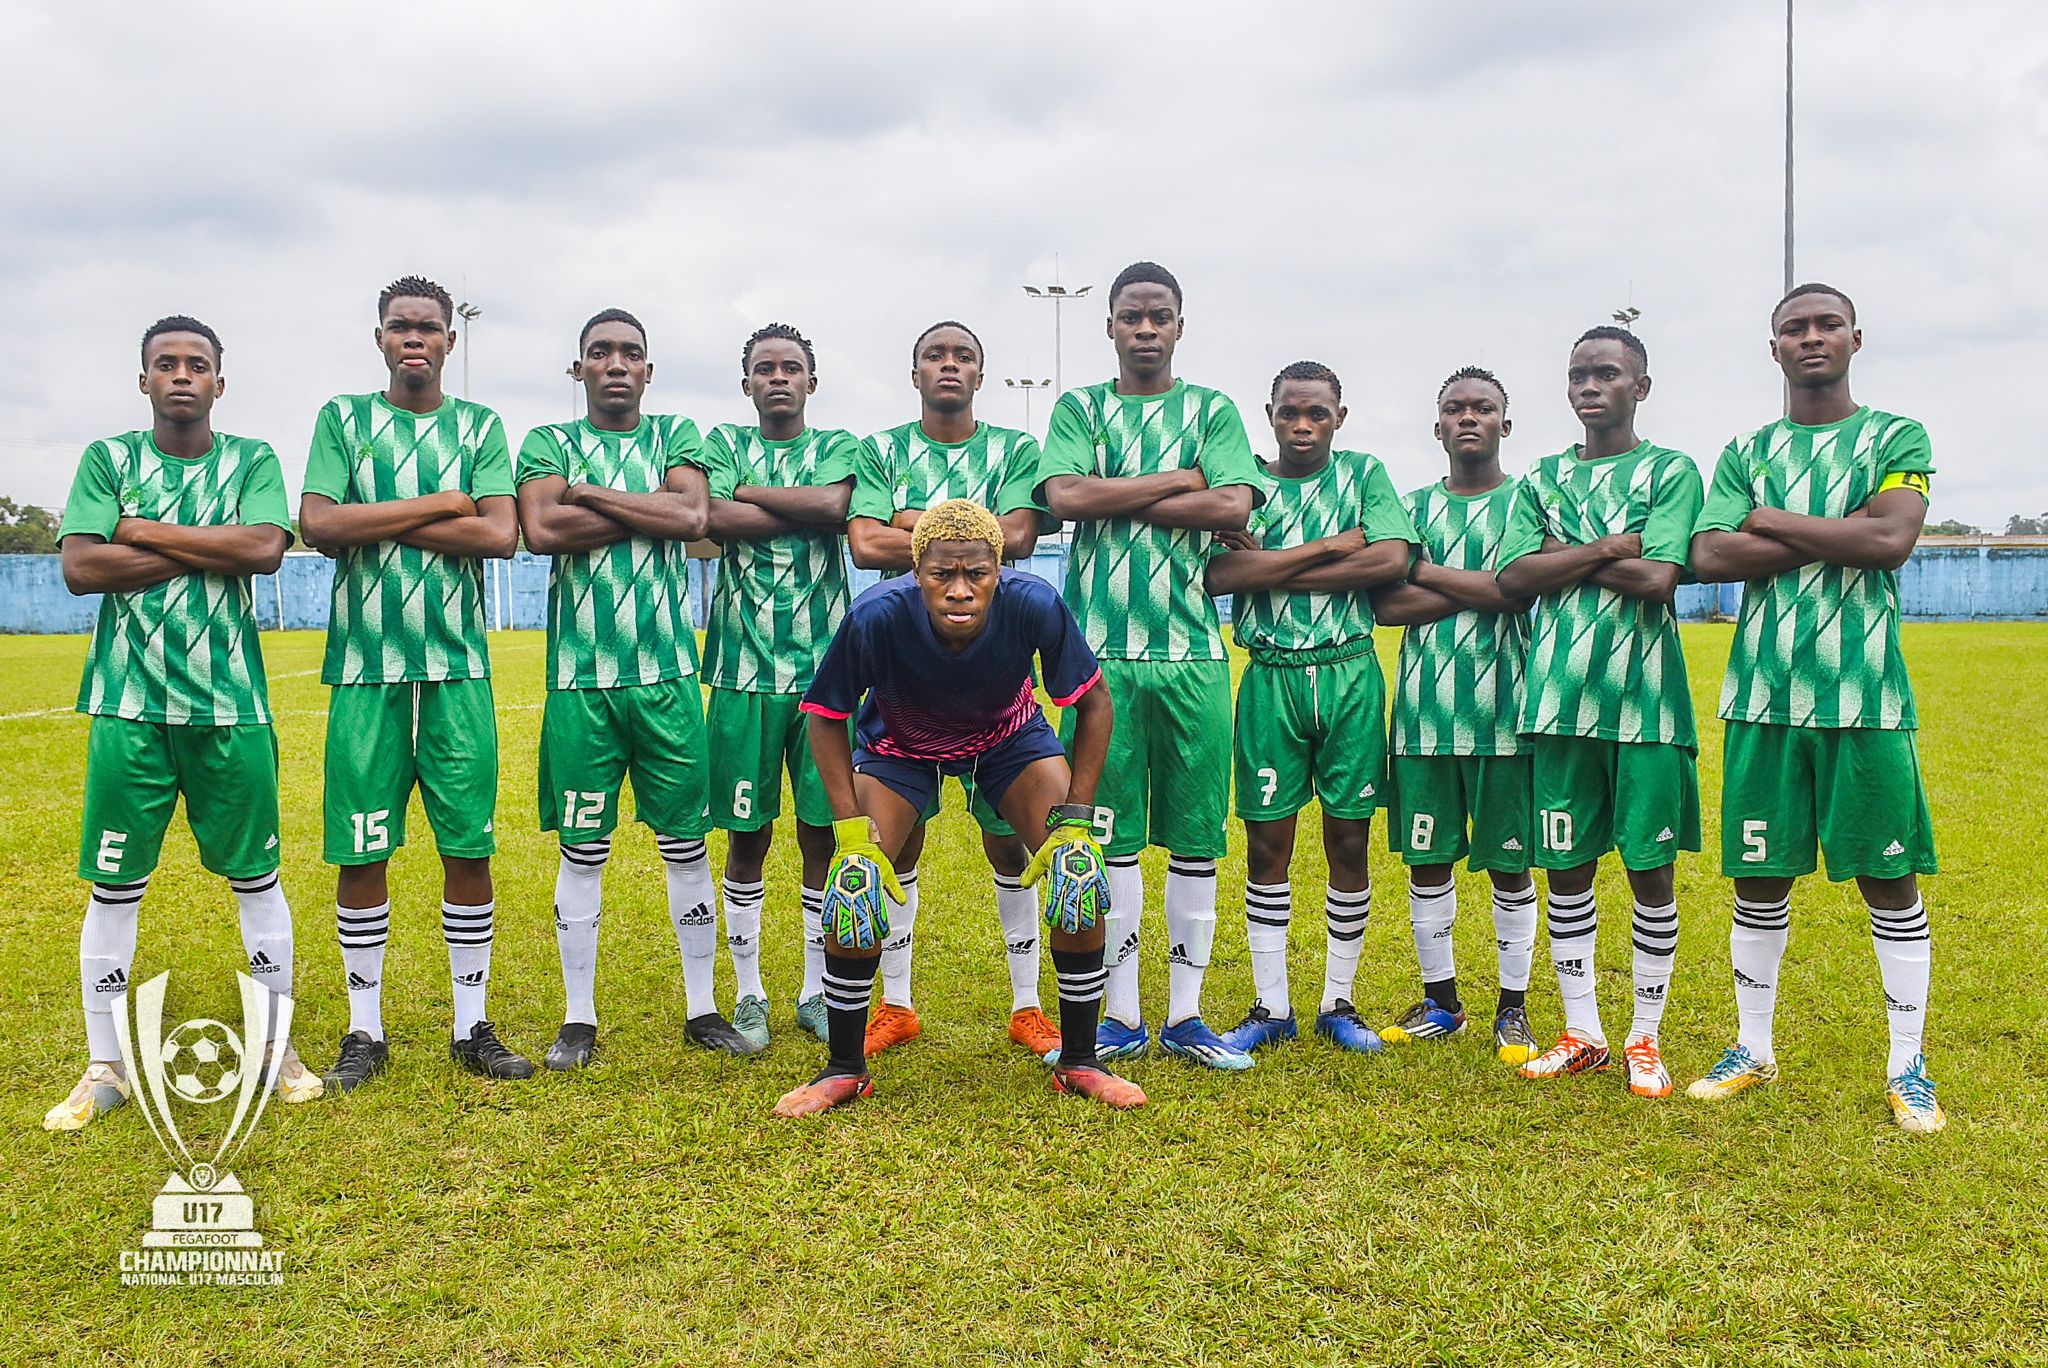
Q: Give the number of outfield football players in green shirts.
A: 10